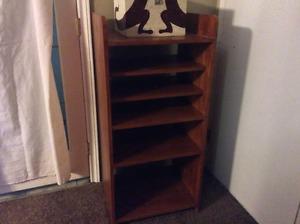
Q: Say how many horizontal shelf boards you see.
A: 6